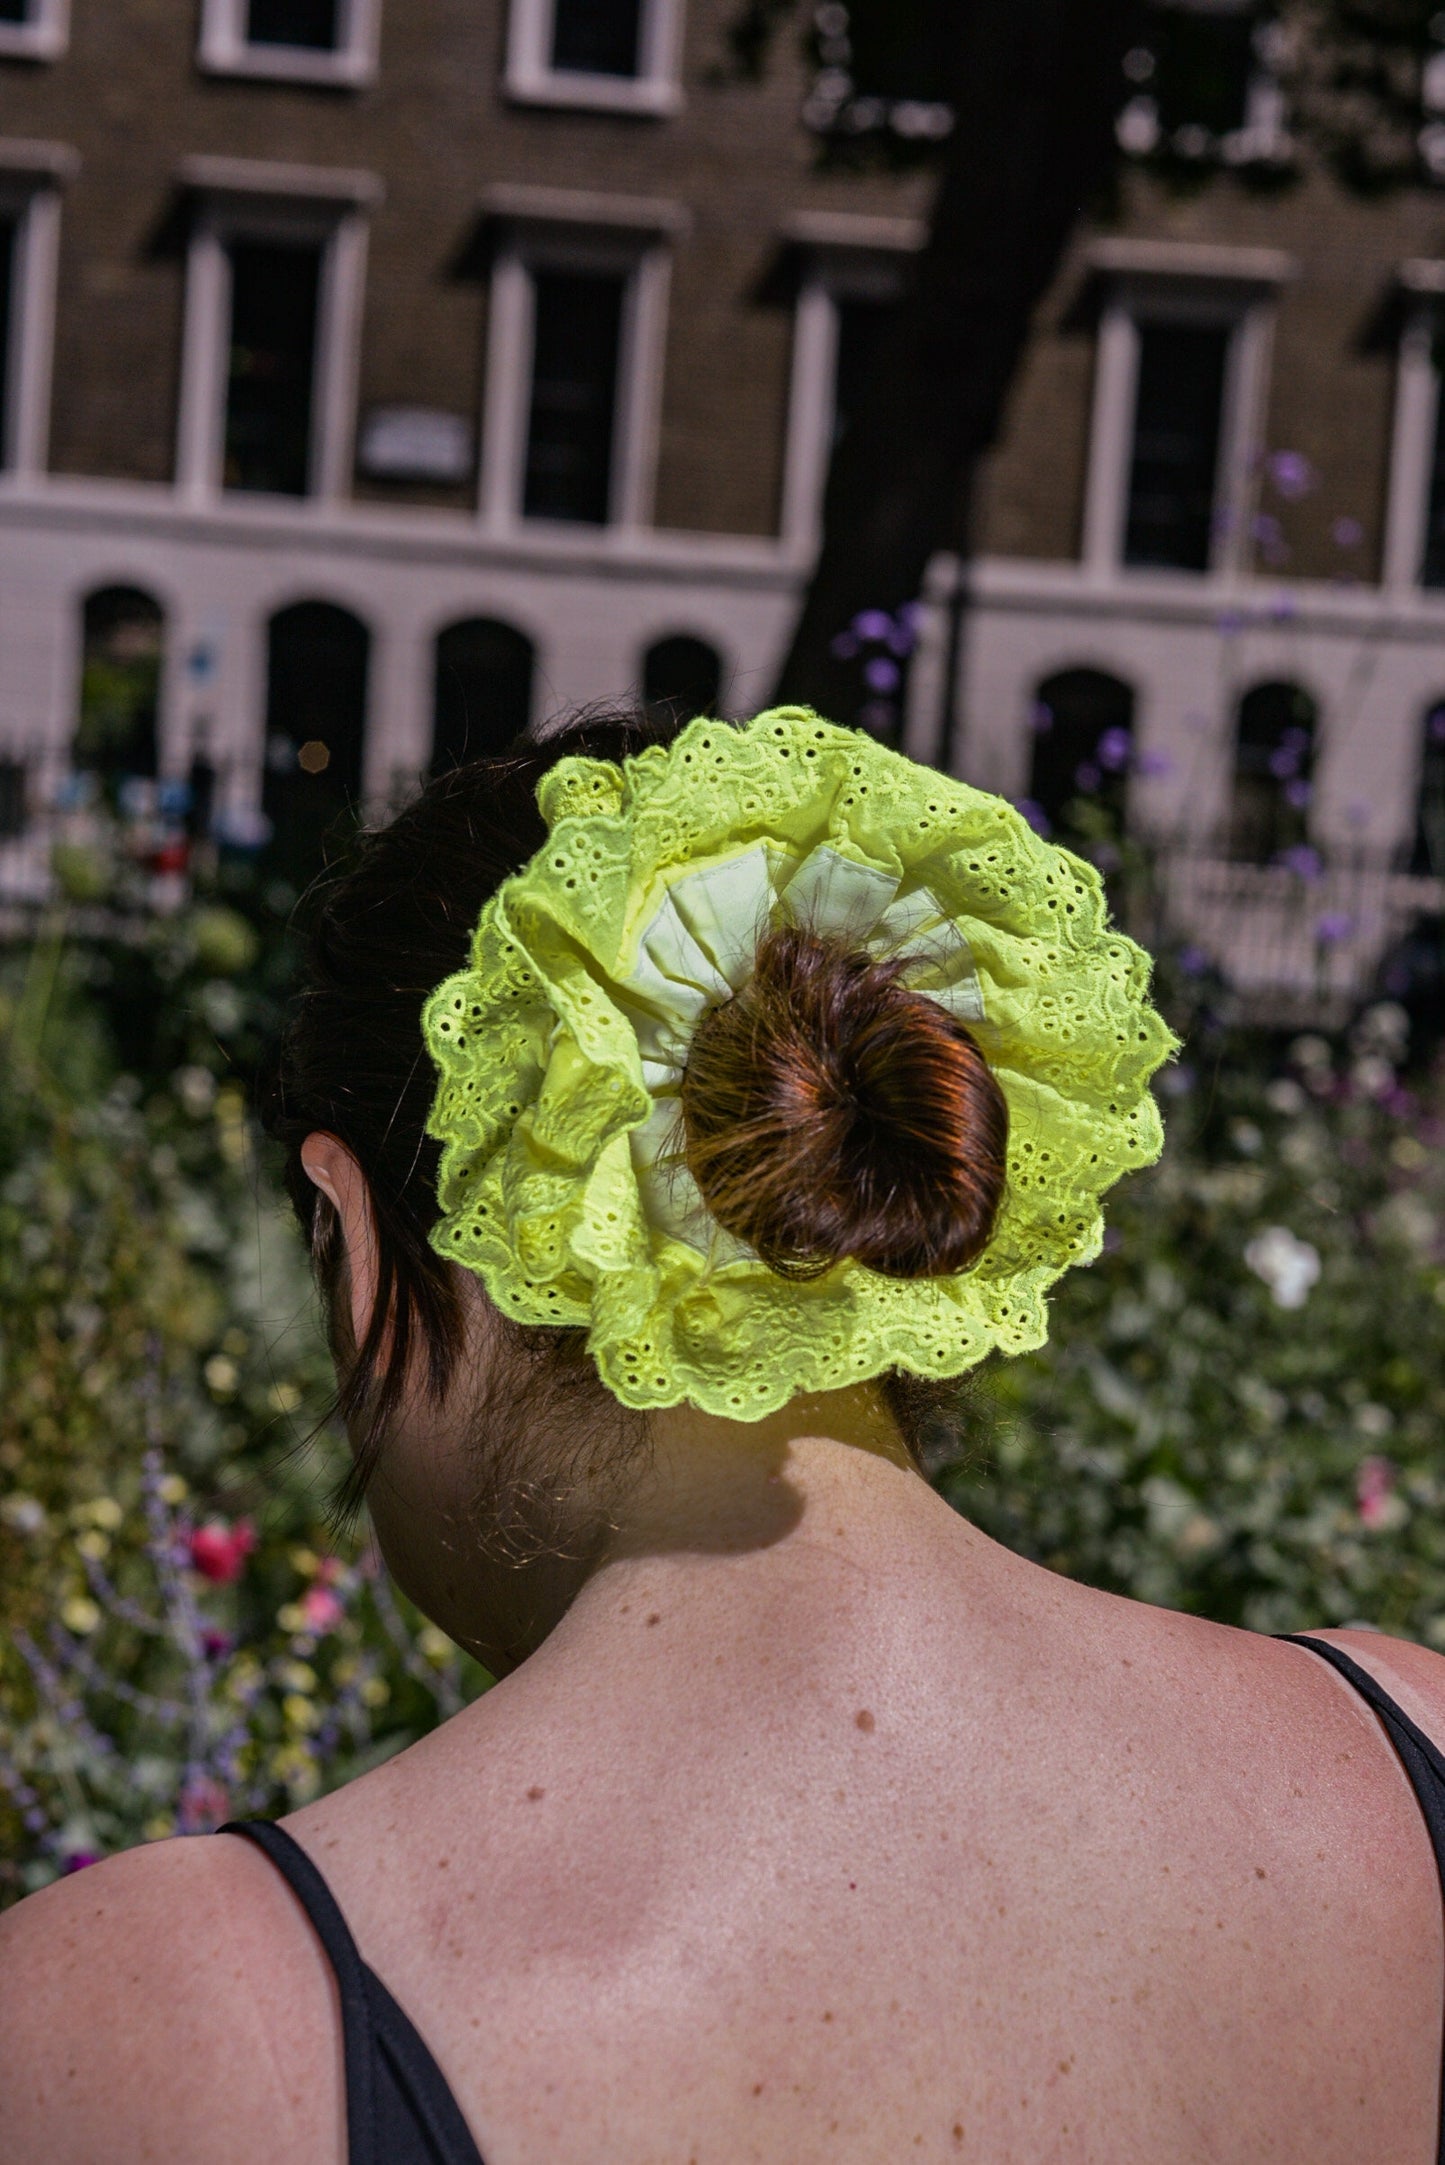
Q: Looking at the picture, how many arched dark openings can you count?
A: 7